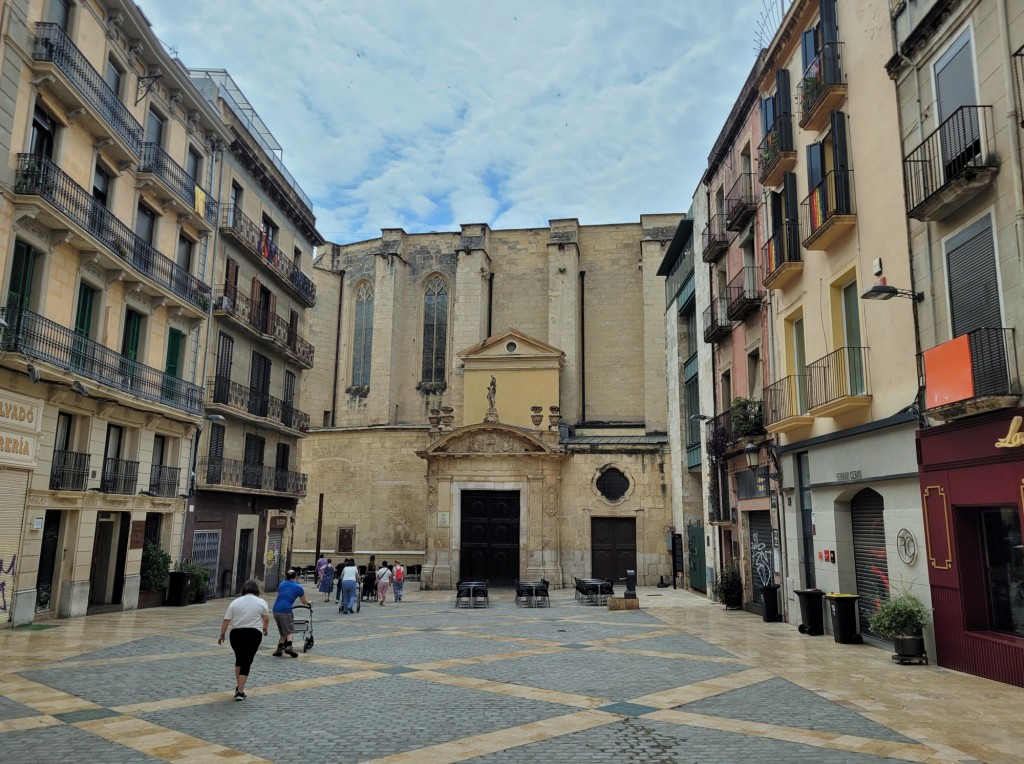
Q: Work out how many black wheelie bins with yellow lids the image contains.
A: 1